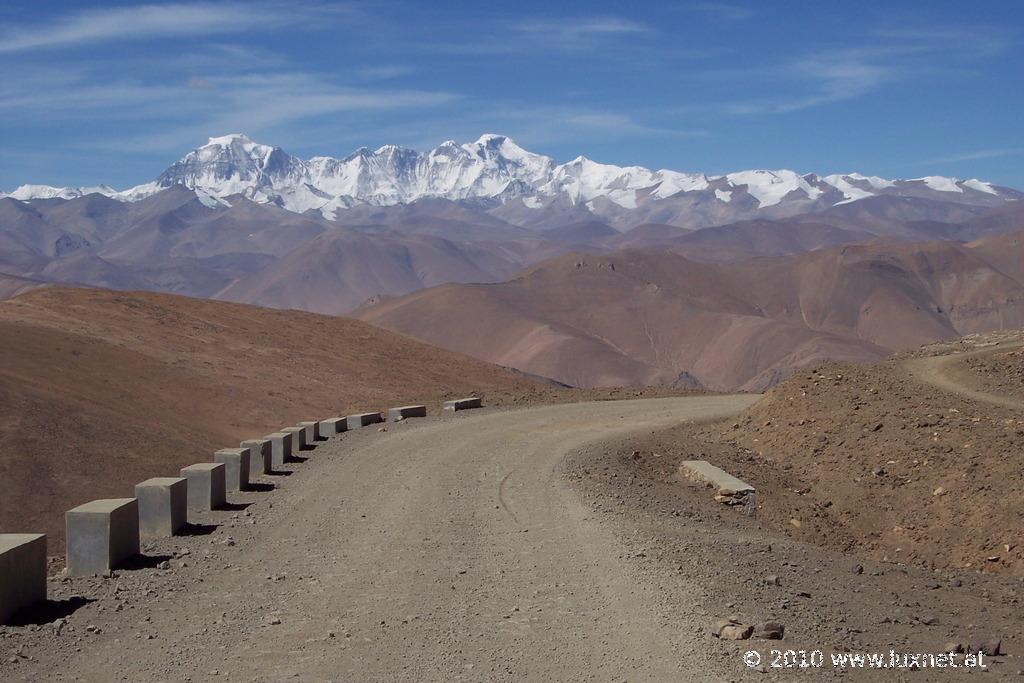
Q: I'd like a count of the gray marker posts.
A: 13